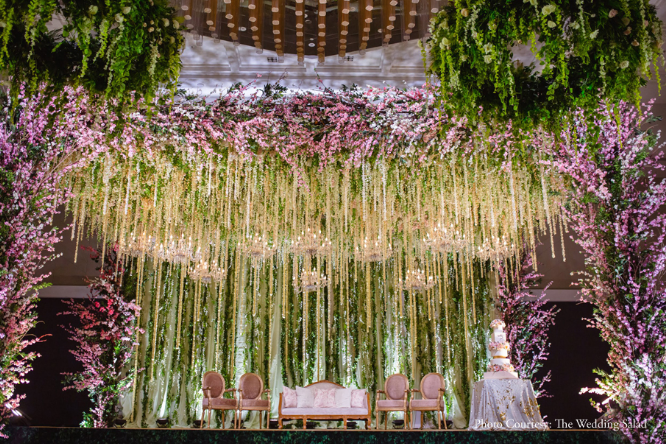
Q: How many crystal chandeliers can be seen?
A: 10